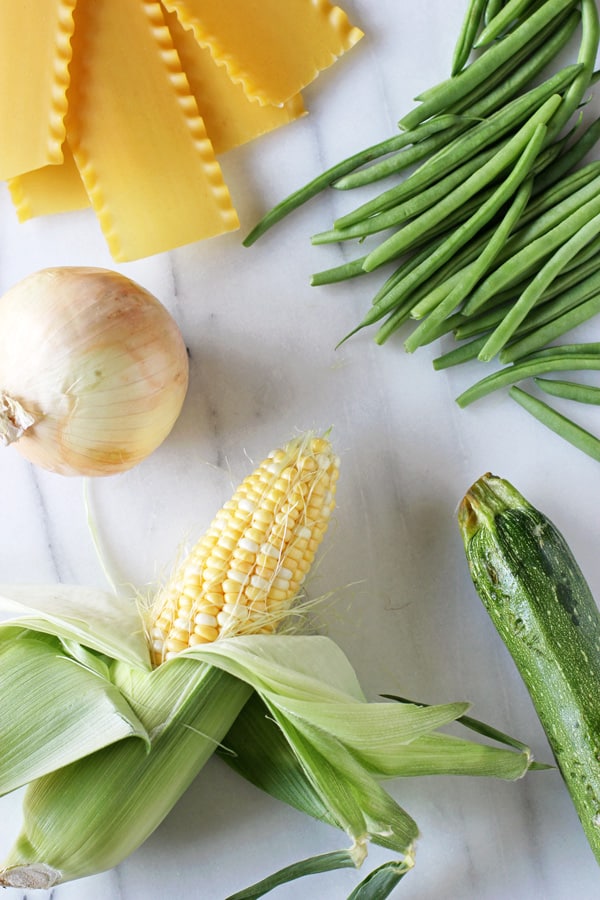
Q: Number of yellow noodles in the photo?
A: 5